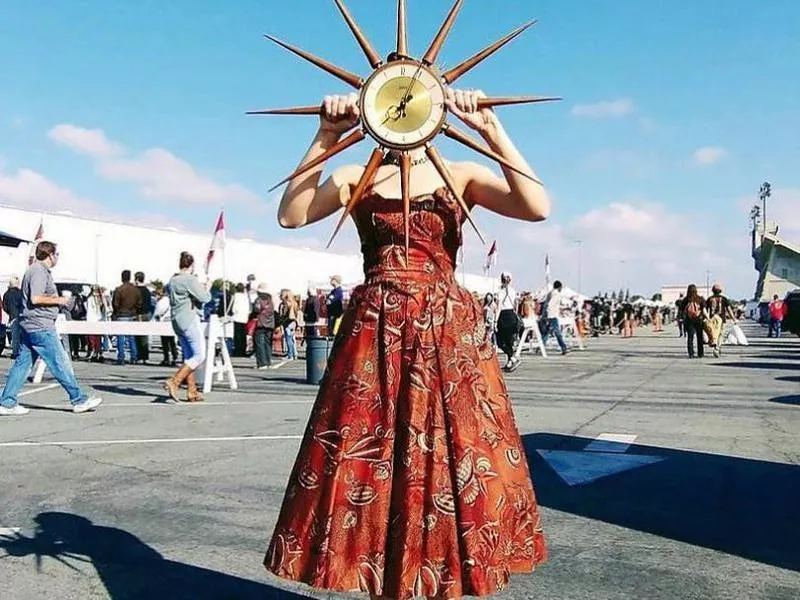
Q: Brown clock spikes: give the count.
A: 12